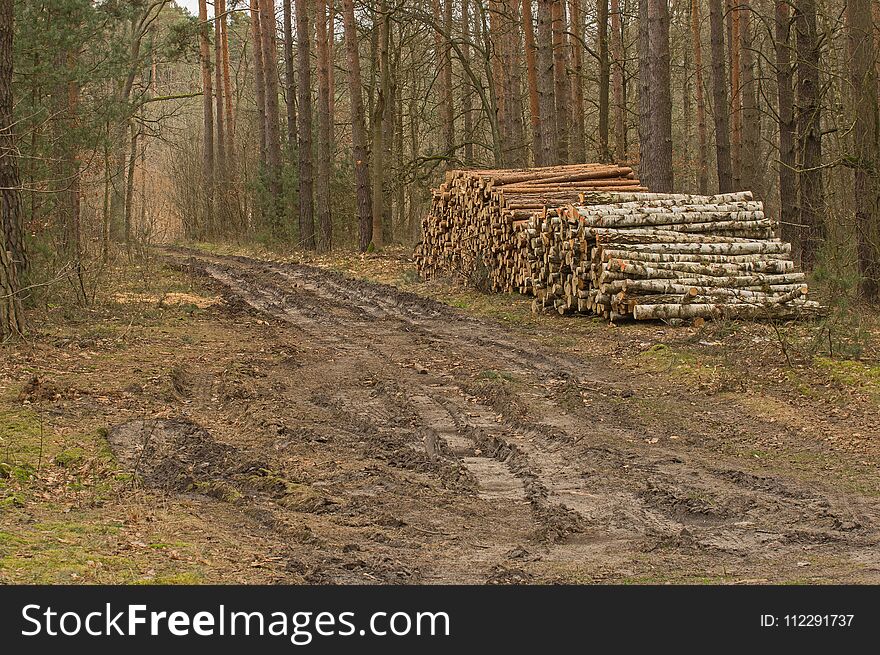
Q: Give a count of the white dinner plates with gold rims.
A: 0